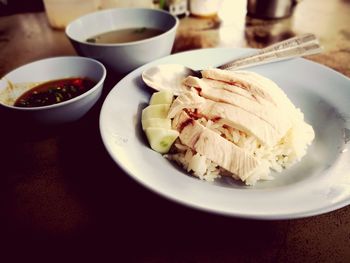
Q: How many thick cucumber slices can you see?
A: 4